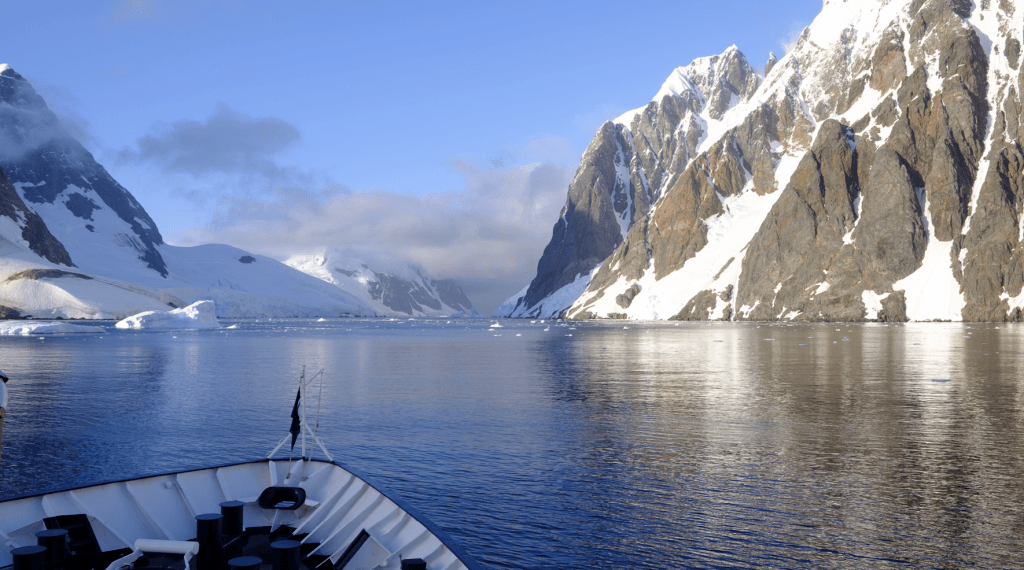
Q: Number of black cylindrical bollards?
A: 6